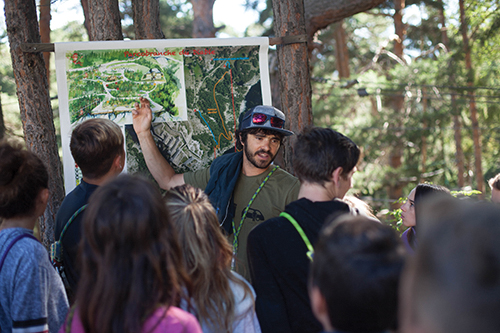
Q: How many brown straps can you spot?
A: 2